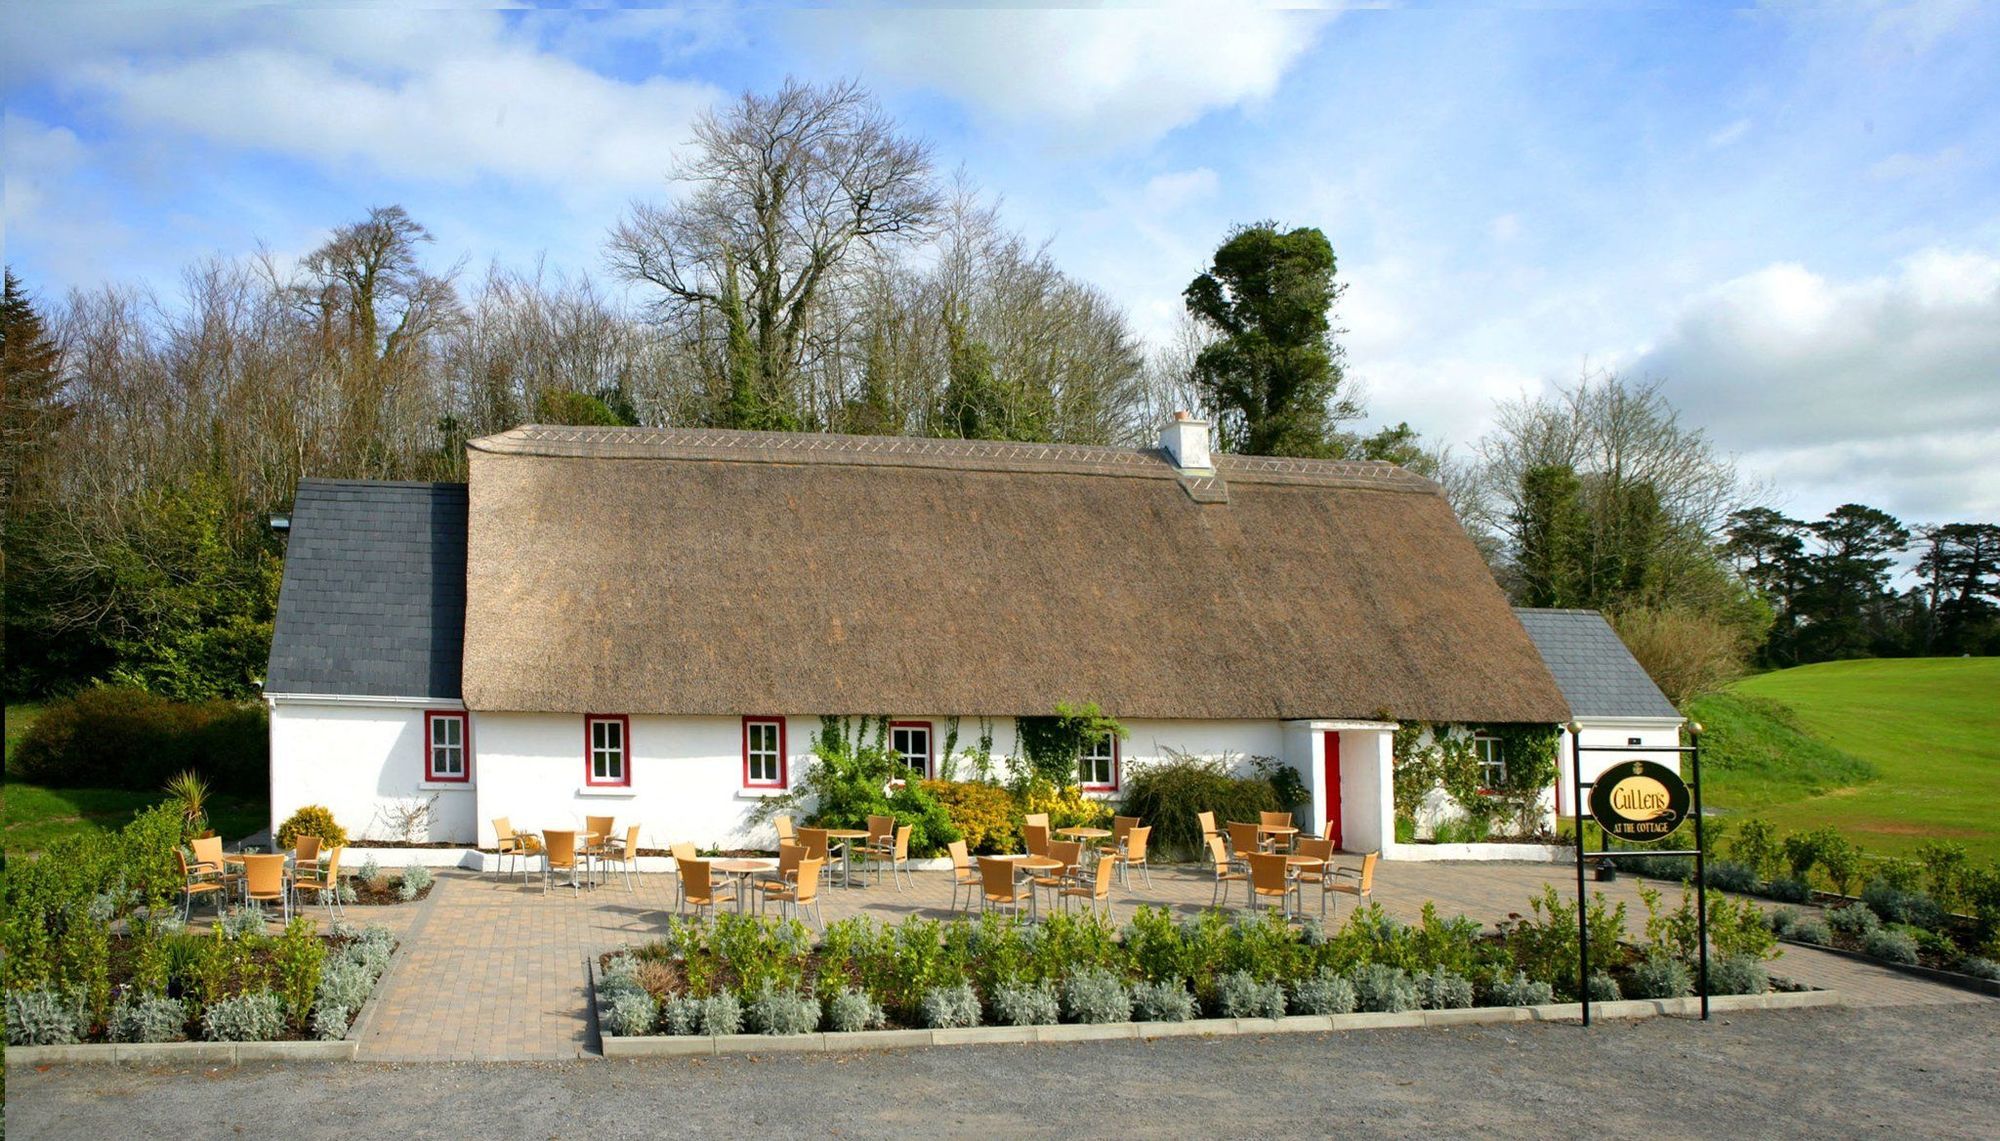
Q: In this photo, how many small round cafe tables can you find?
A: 8